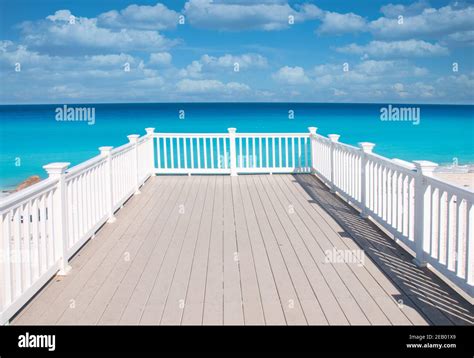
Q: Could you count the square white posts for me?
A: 9